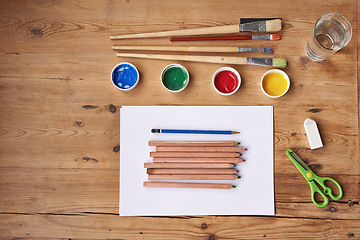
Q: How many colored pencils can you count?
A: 8